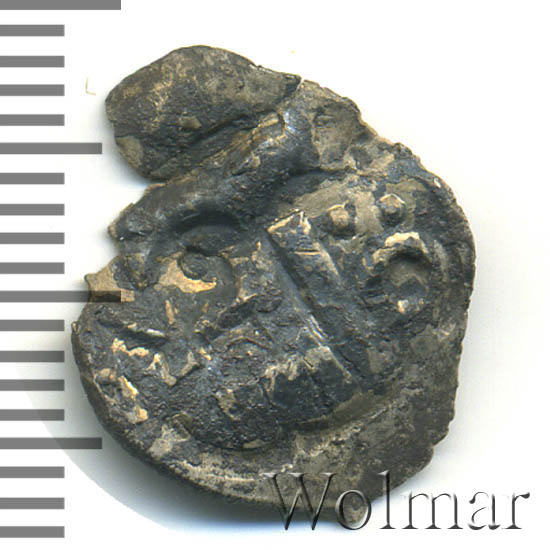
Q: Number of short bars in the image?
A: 15